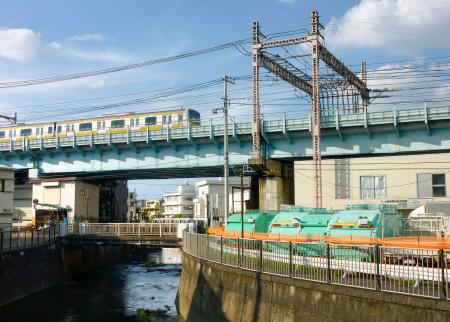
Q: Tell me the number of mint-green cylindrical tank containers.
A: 3